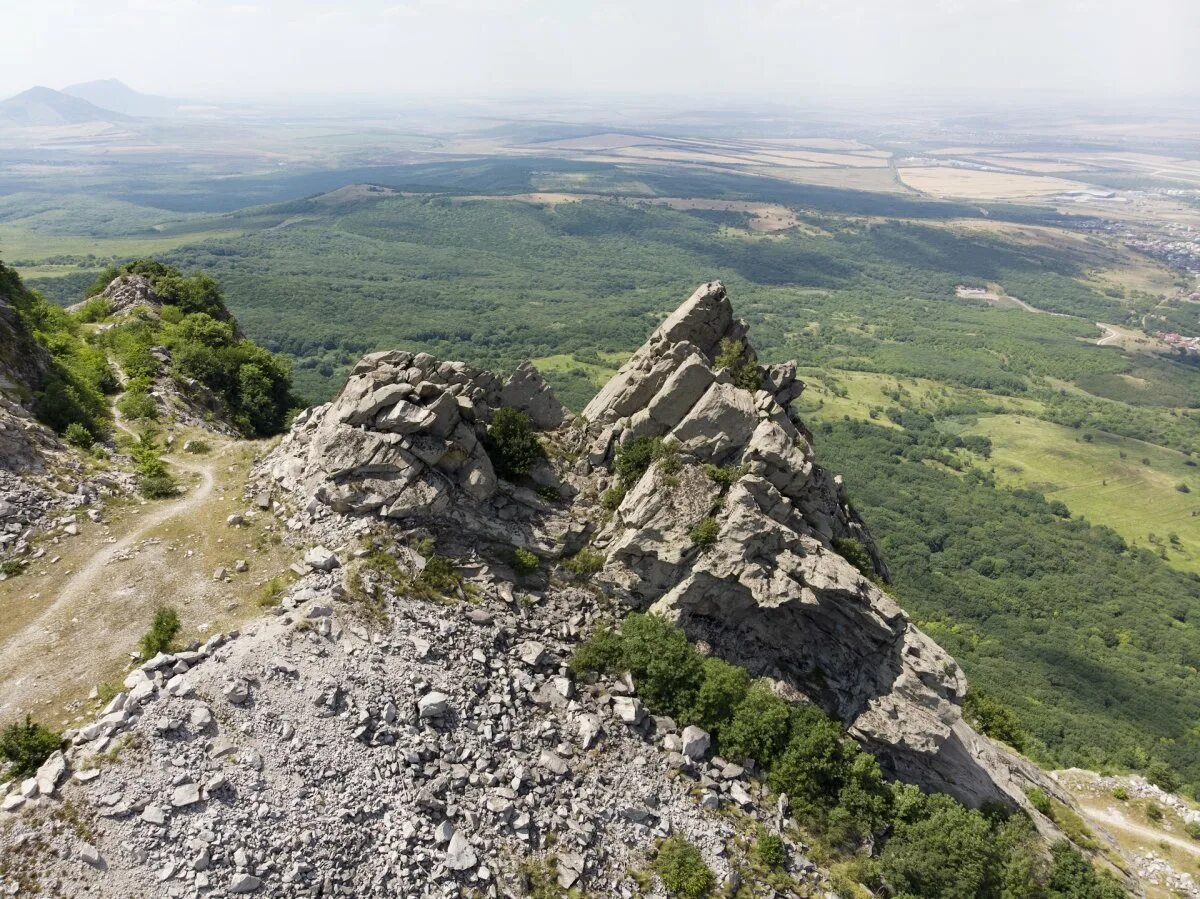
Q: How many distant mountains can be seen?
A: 2